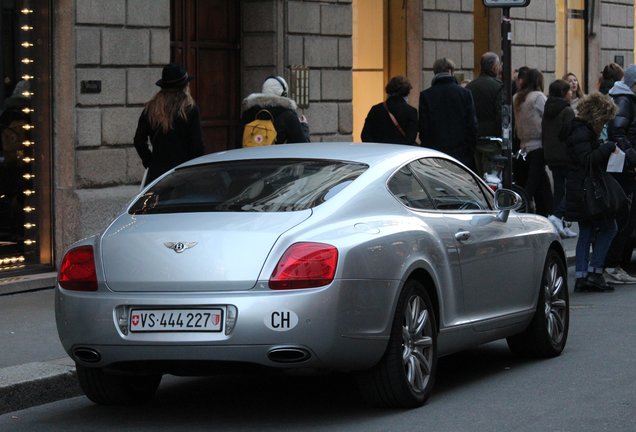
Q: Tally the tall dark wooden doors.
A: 1